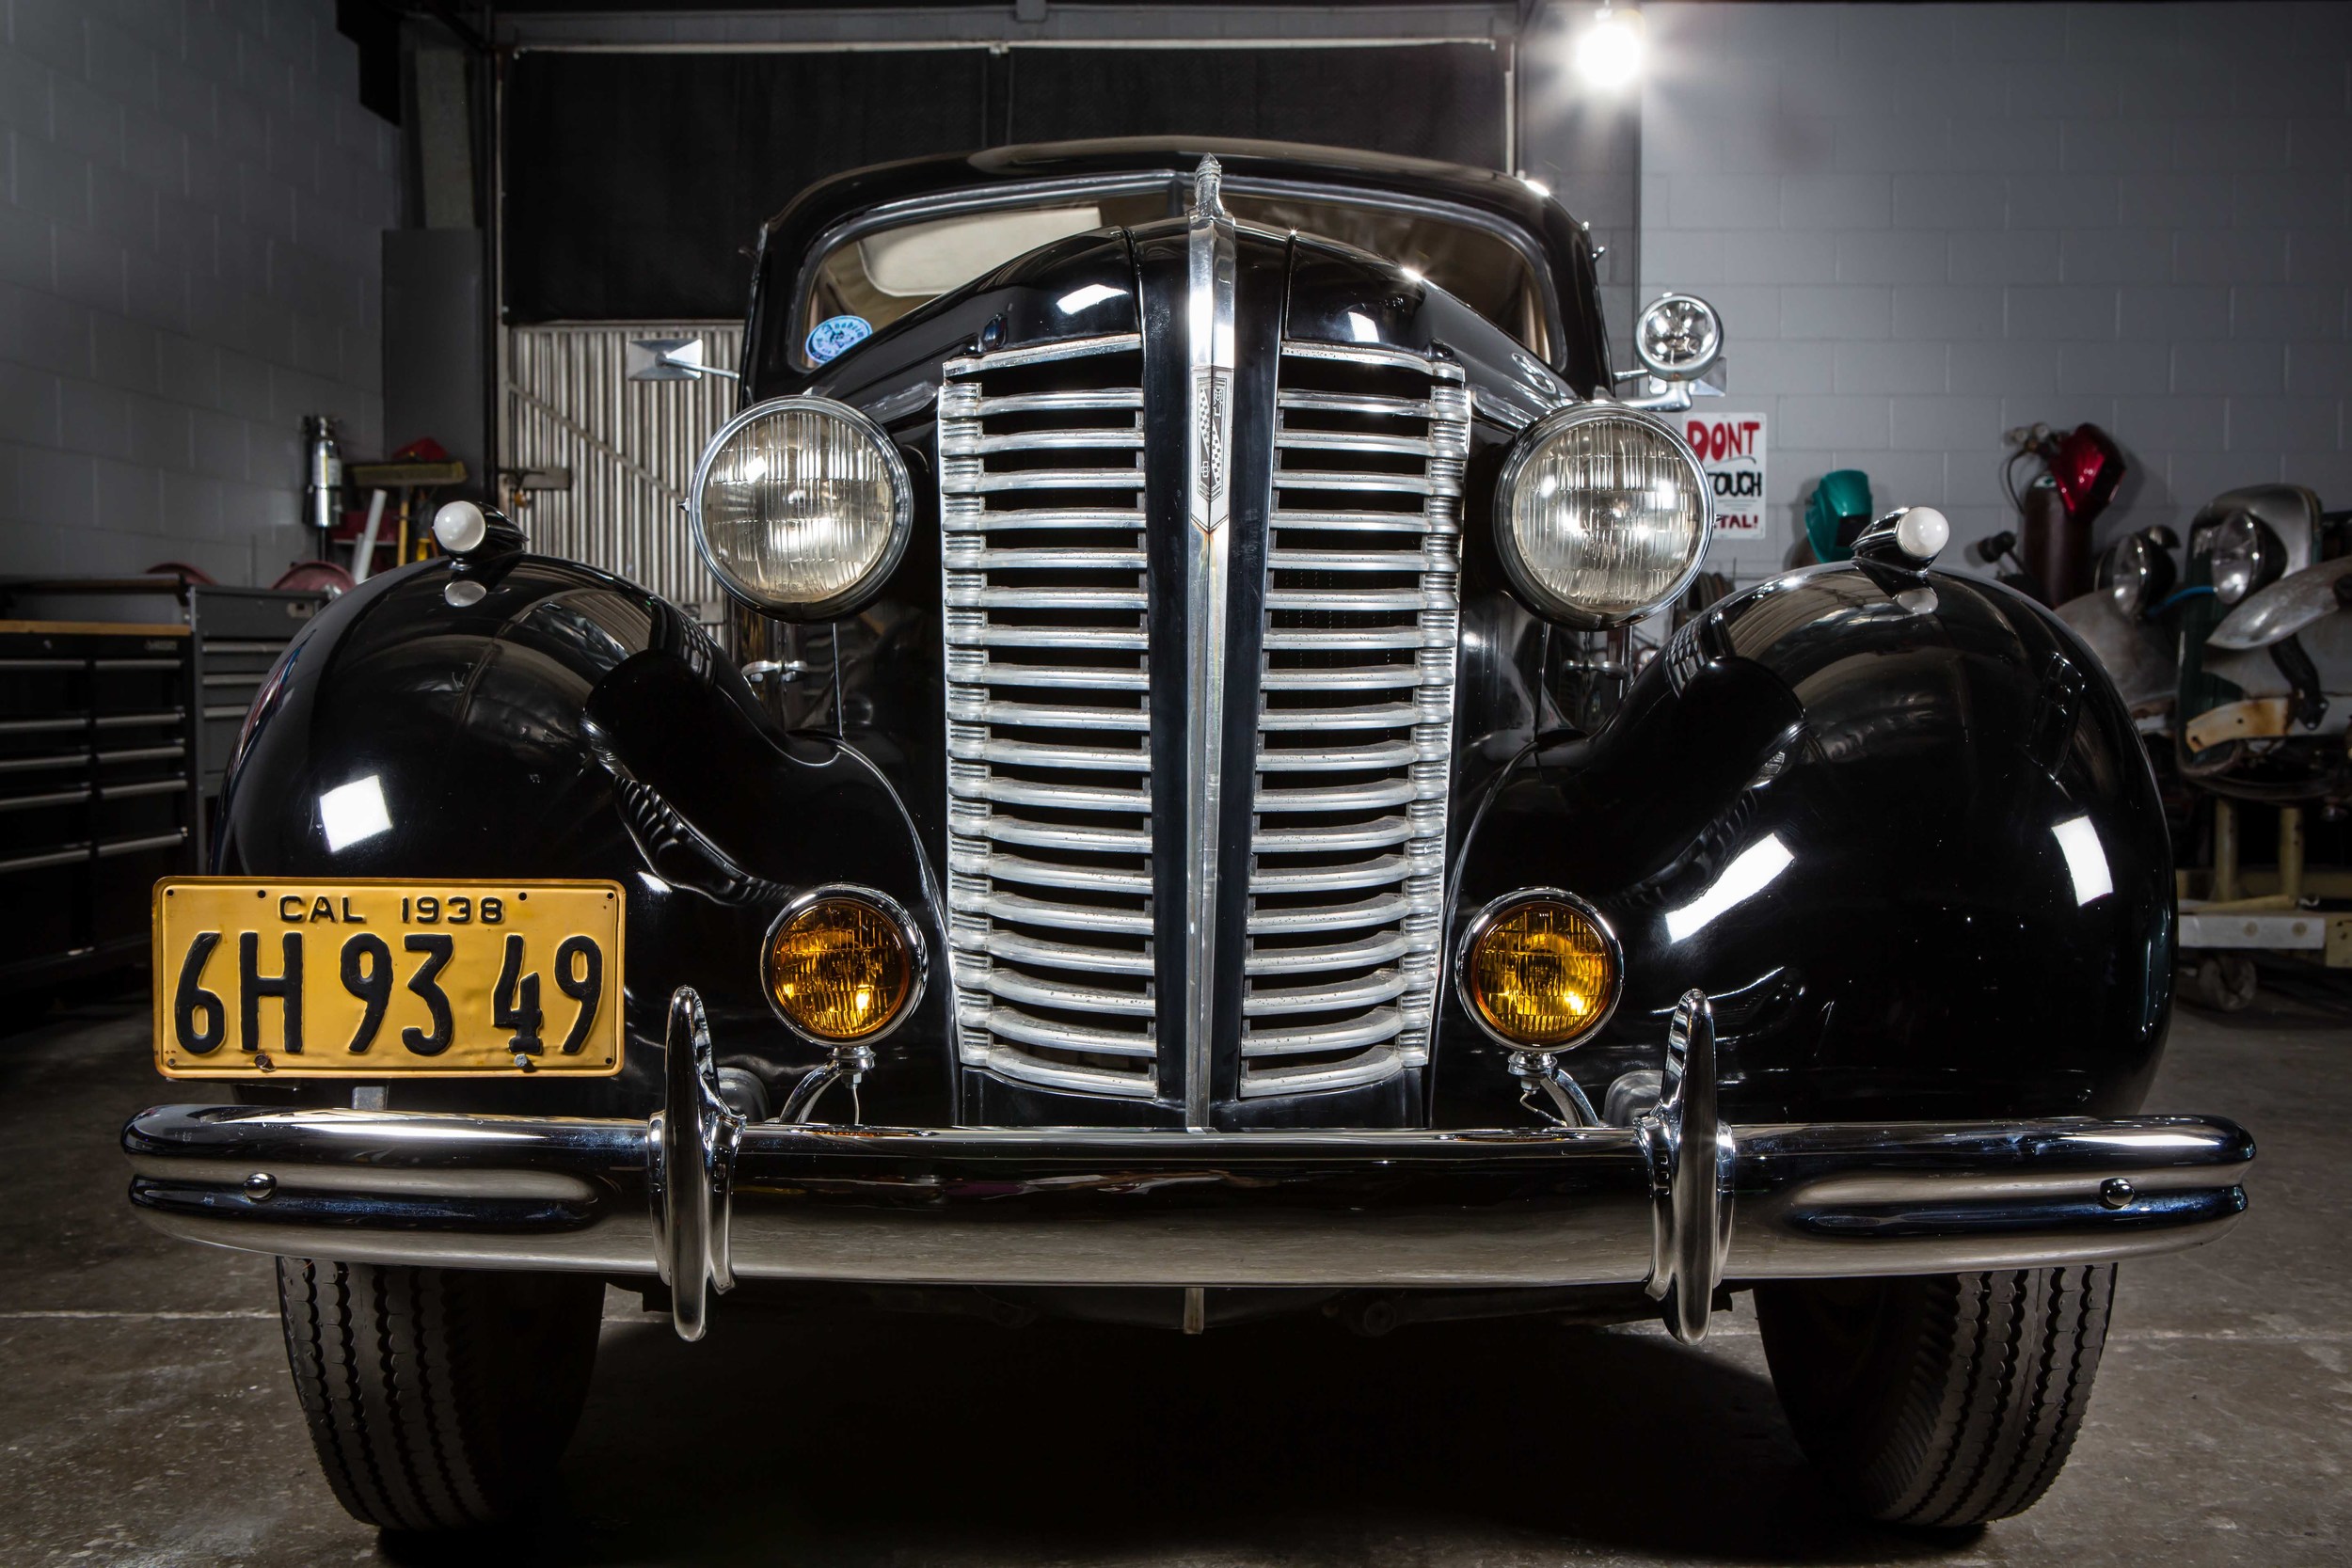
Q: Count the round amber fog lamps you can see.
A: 2